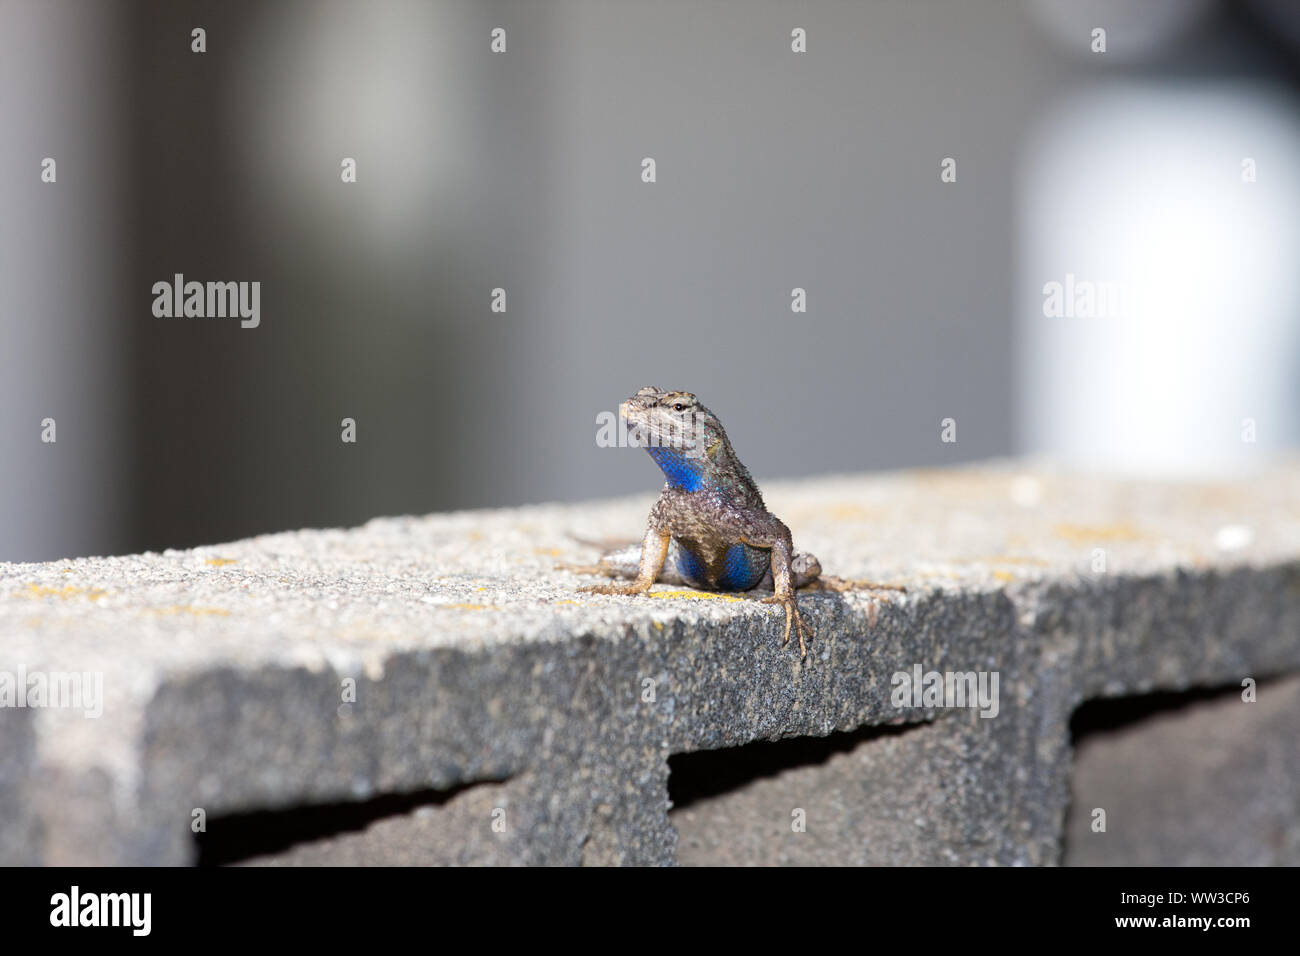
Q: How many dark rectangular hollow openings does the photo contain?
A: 3